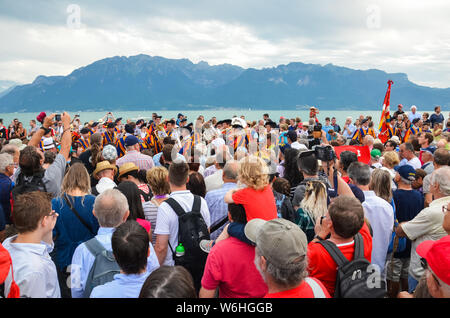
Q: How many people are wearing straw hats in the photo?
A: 2